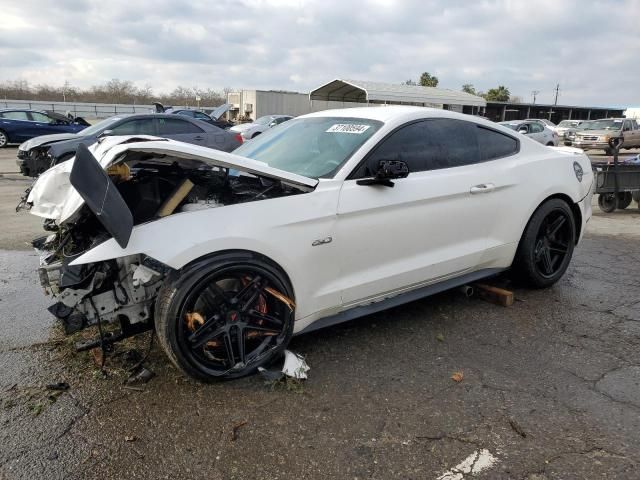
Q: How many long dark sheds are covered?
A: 1